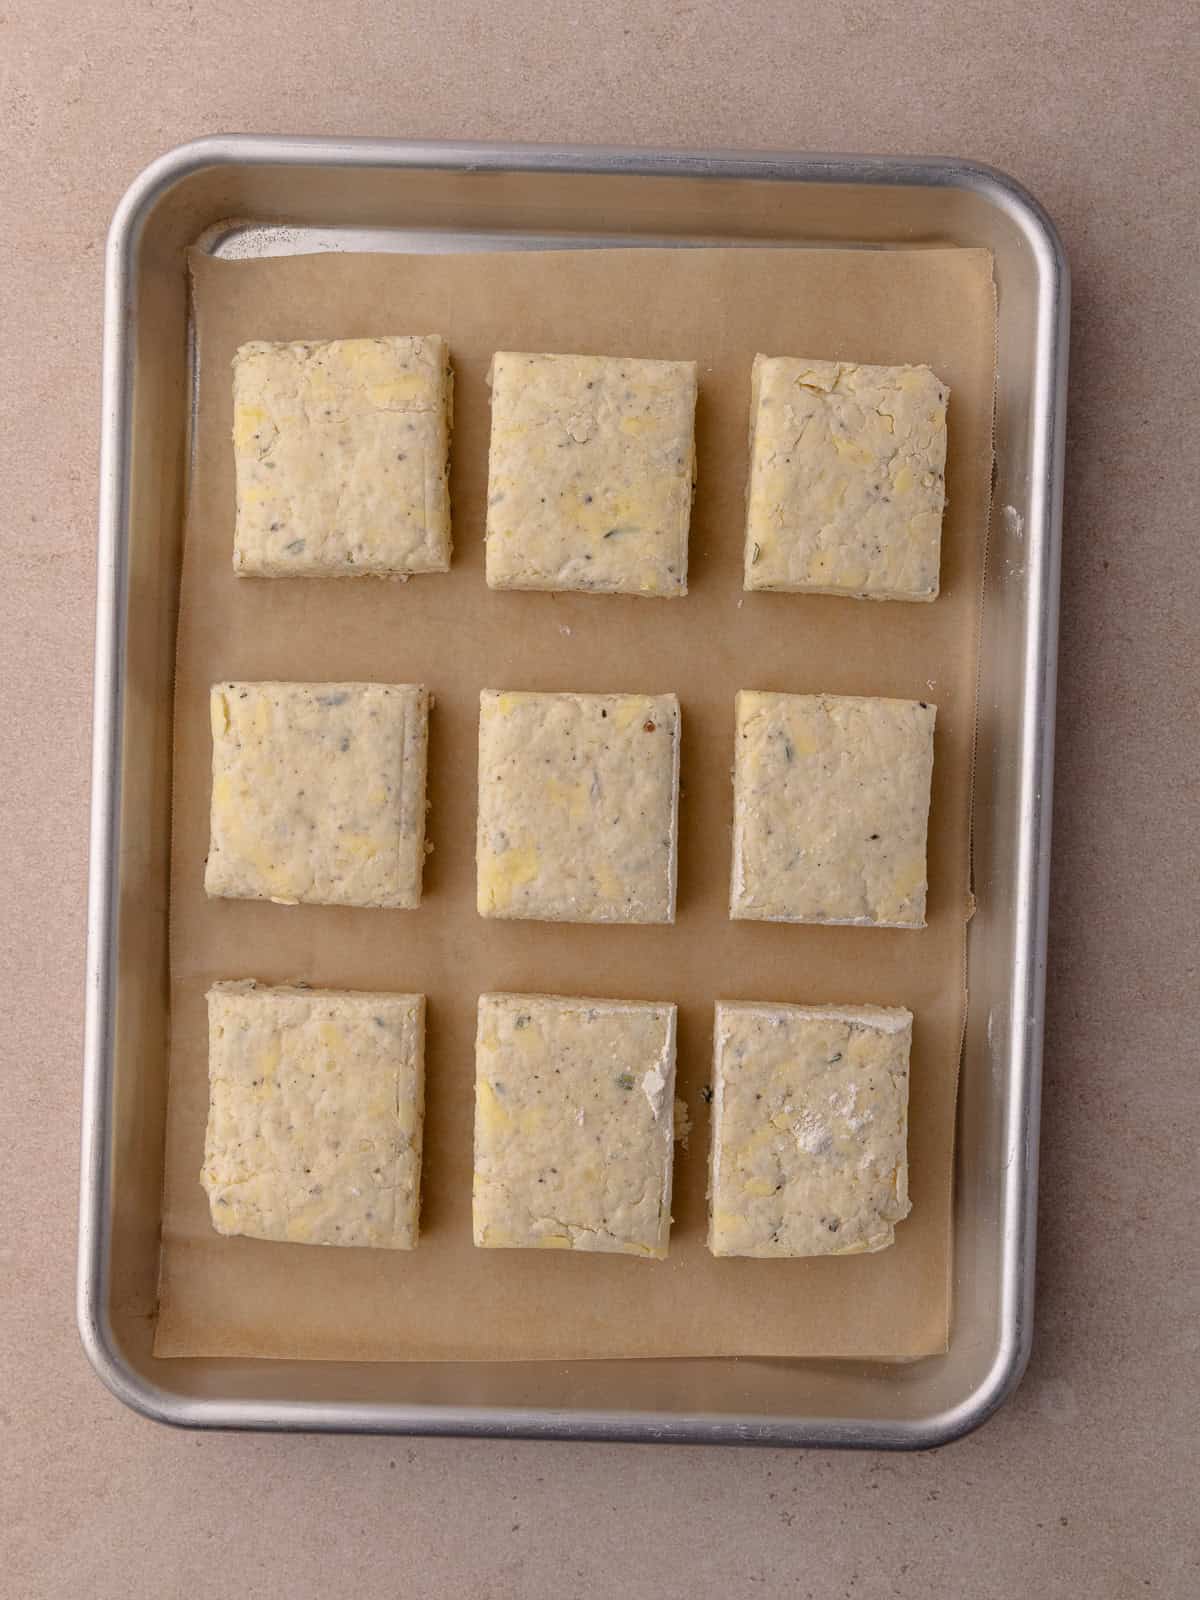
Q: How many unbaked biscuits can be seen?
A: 9